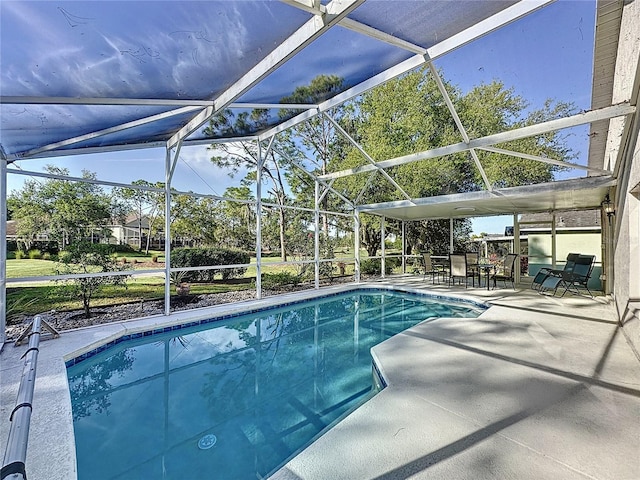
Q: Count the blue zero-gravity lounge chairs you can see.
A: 2